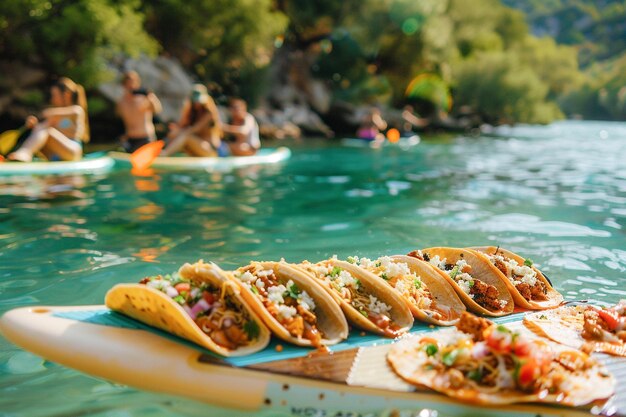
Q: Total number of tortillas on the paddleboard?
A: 8